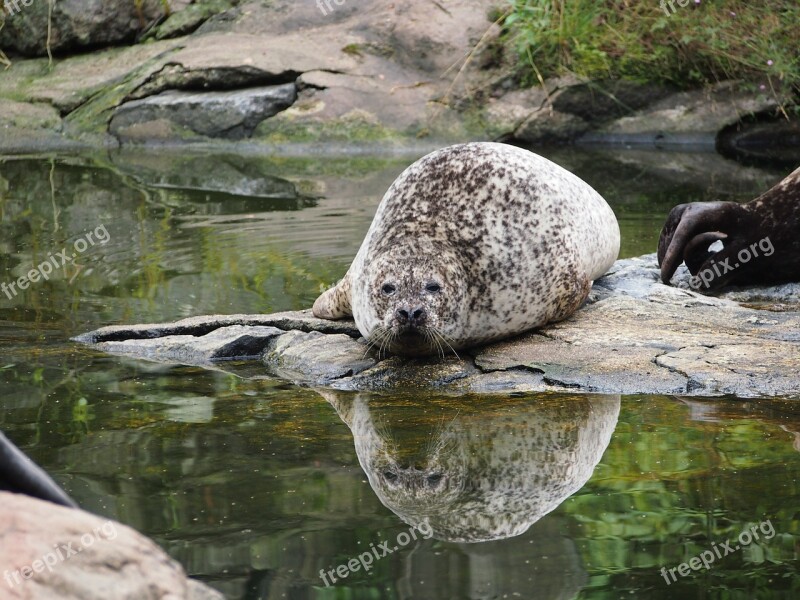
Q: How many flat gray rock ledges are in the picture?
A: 1